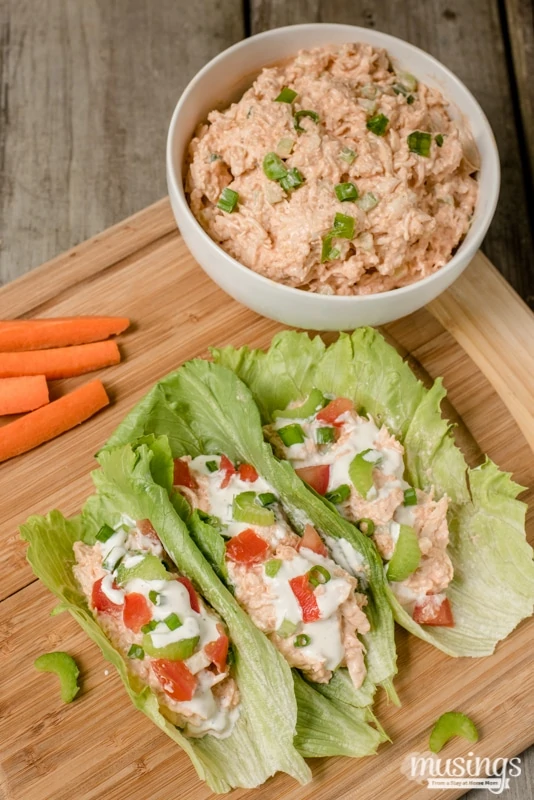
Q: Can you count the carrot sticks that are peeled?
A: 4